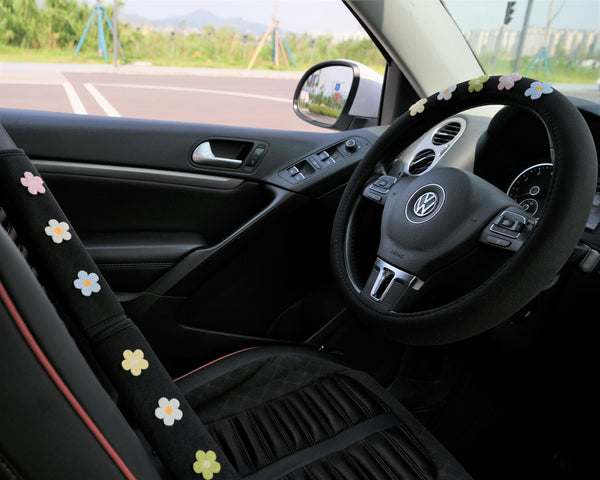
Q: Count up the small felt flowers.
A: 11